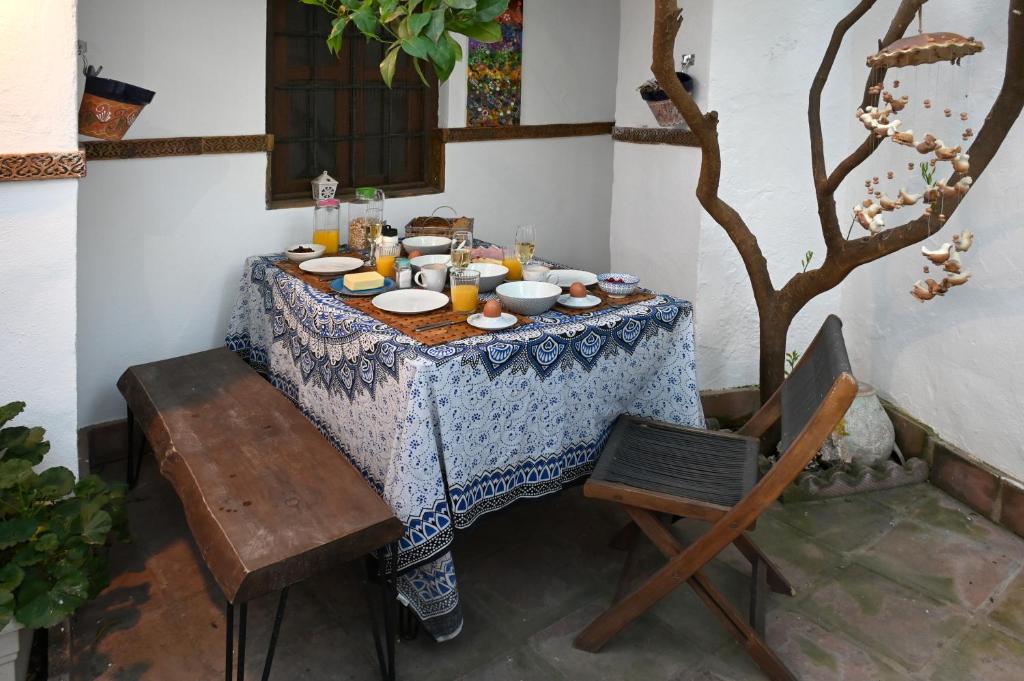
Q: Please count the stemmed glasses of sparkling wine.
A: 3